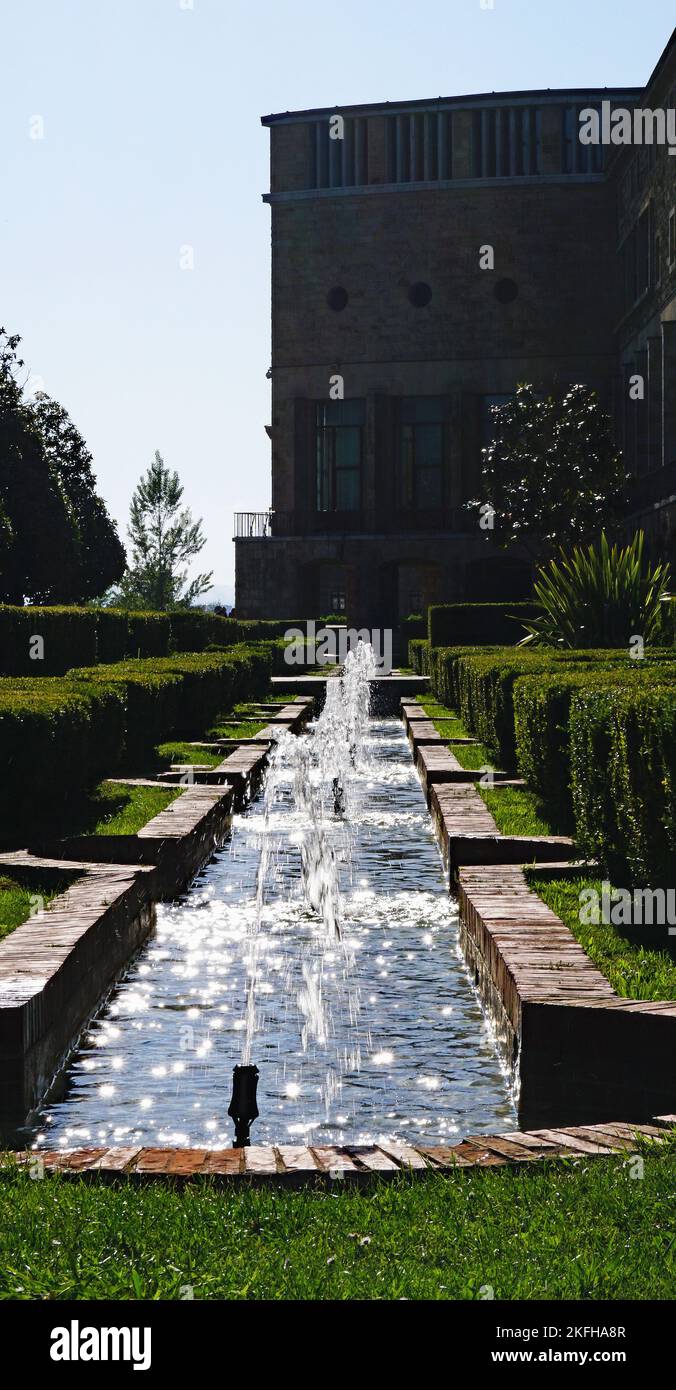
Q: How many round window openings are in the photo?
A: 3